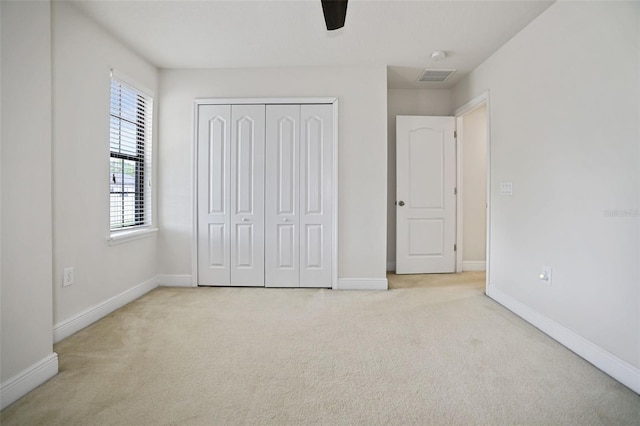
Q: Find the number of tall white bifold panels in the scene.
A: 4